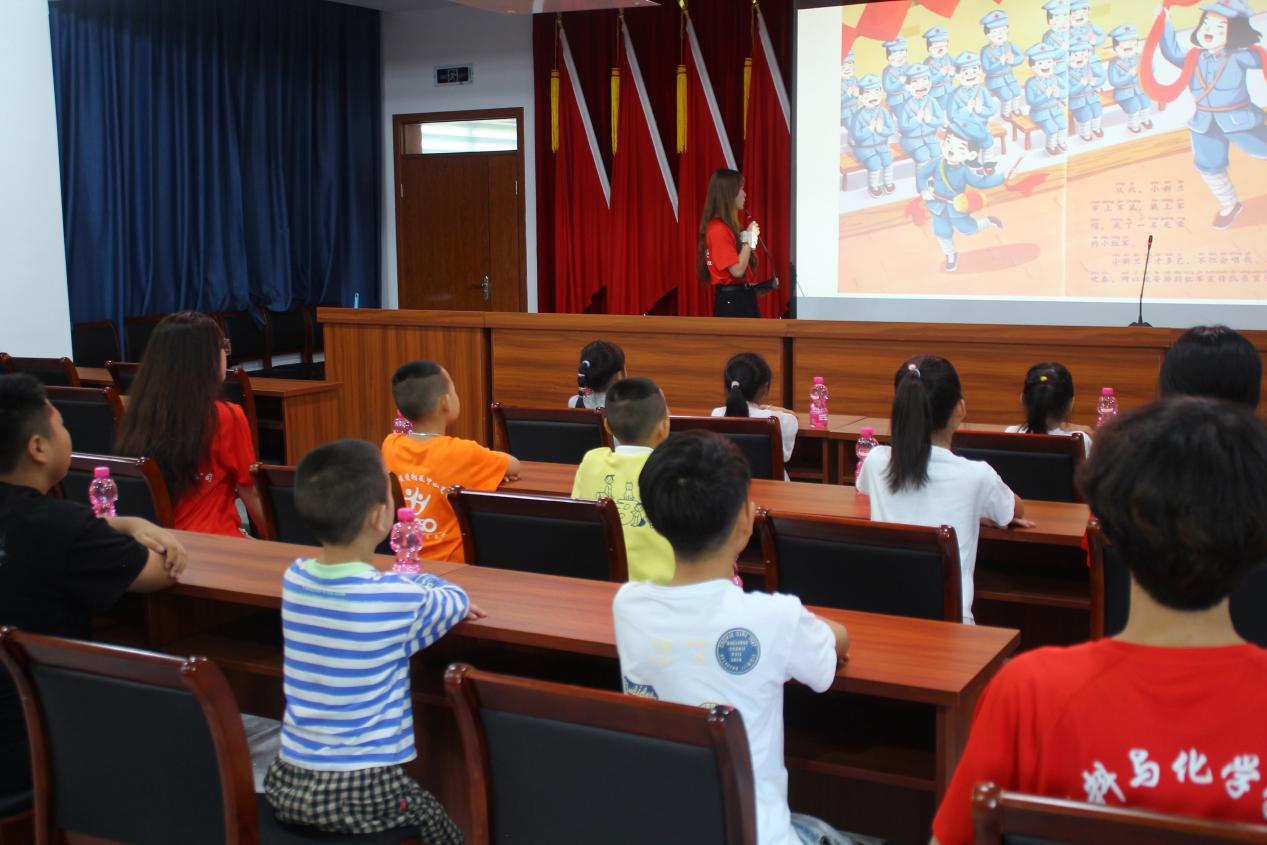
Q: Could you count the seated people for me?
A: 12